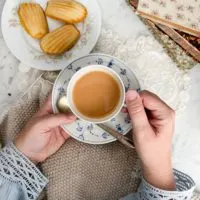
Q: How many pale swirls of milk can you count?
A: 0